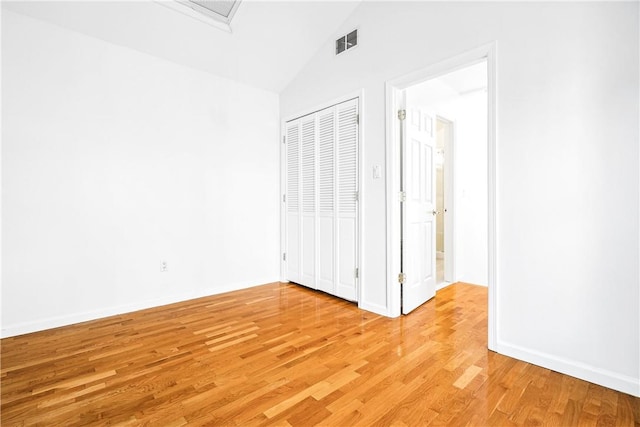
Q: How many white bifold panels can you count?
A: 4